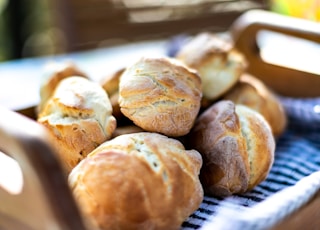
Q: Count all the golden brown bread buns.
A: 8